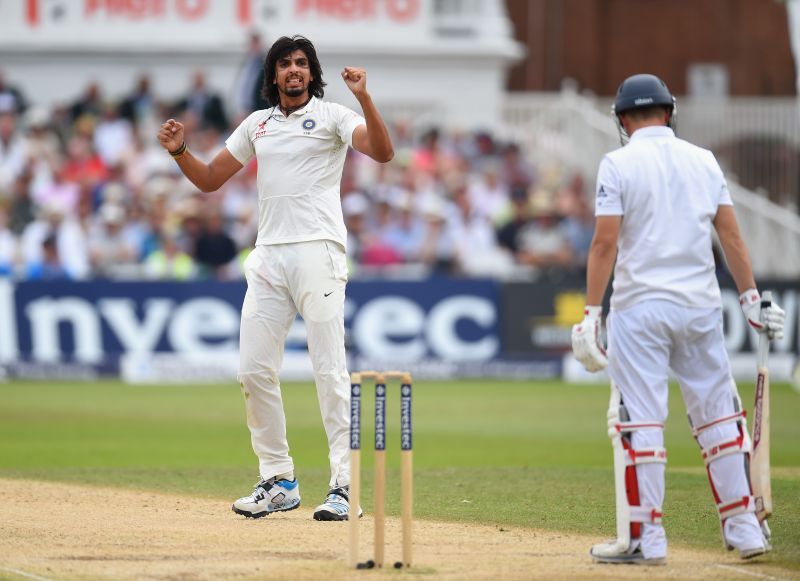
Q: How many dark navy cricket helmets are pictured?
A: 1